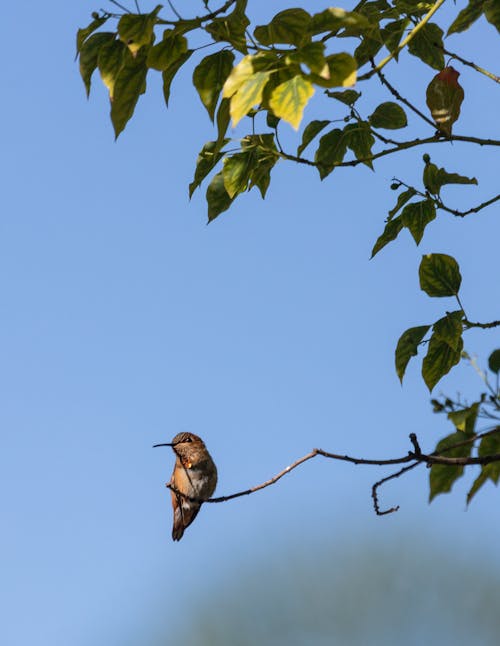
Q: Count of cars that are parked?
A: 0